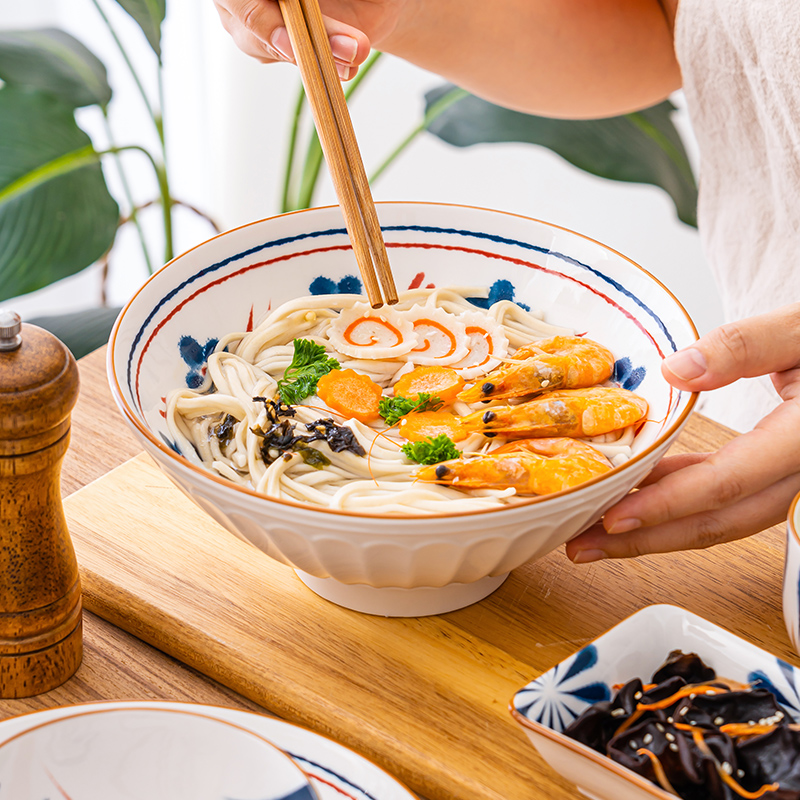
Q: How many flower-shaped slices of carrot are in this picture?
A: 3